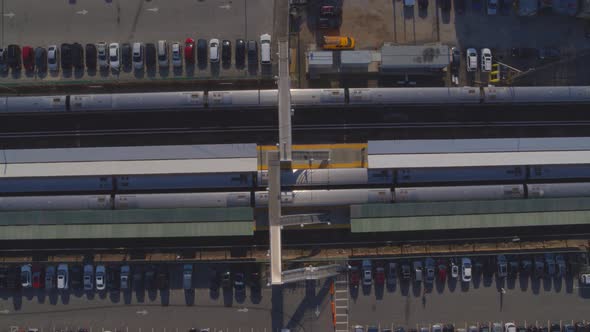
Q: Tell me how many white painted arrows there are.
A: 8